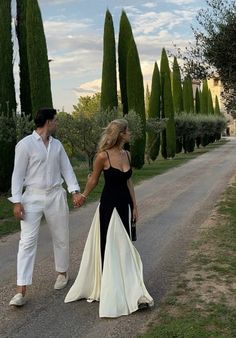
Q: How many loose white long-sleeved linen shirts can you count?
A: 1